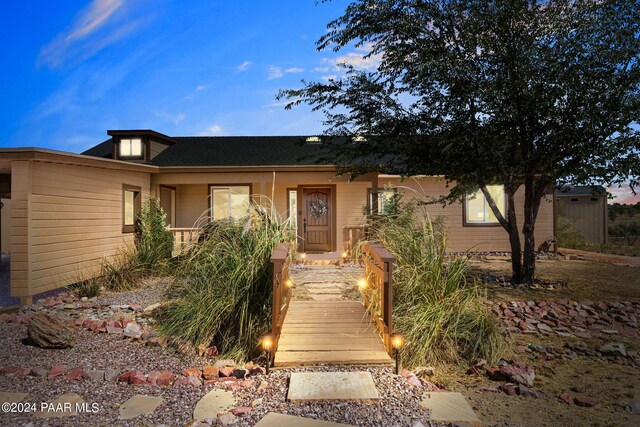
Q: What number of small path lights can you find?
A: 6